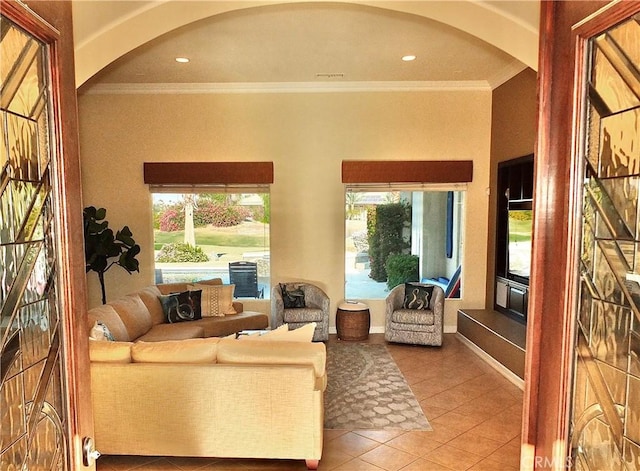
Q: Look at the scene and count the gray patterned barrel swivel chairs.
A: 2